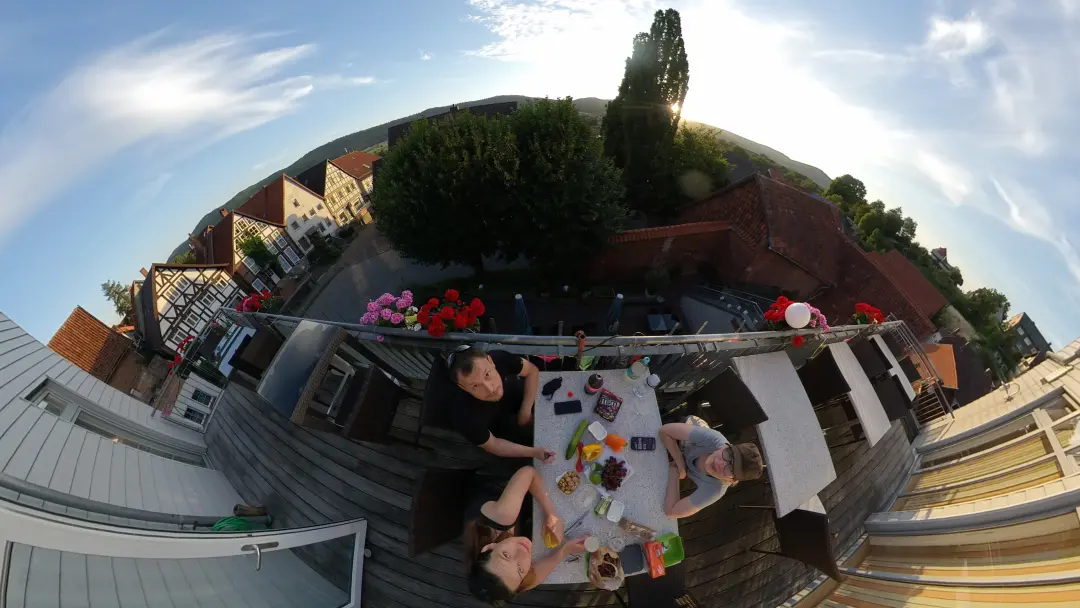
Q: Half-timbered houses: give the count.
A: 3